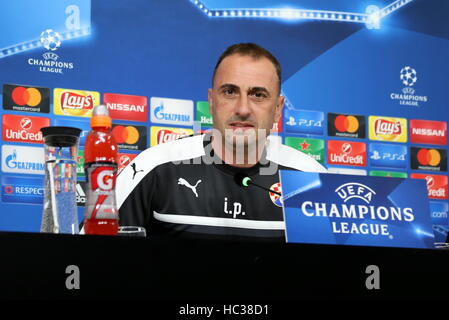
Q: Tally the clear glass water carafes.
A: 1